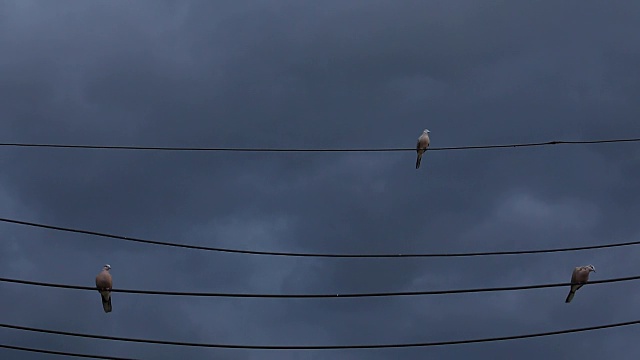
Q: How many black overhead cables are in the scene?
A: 5